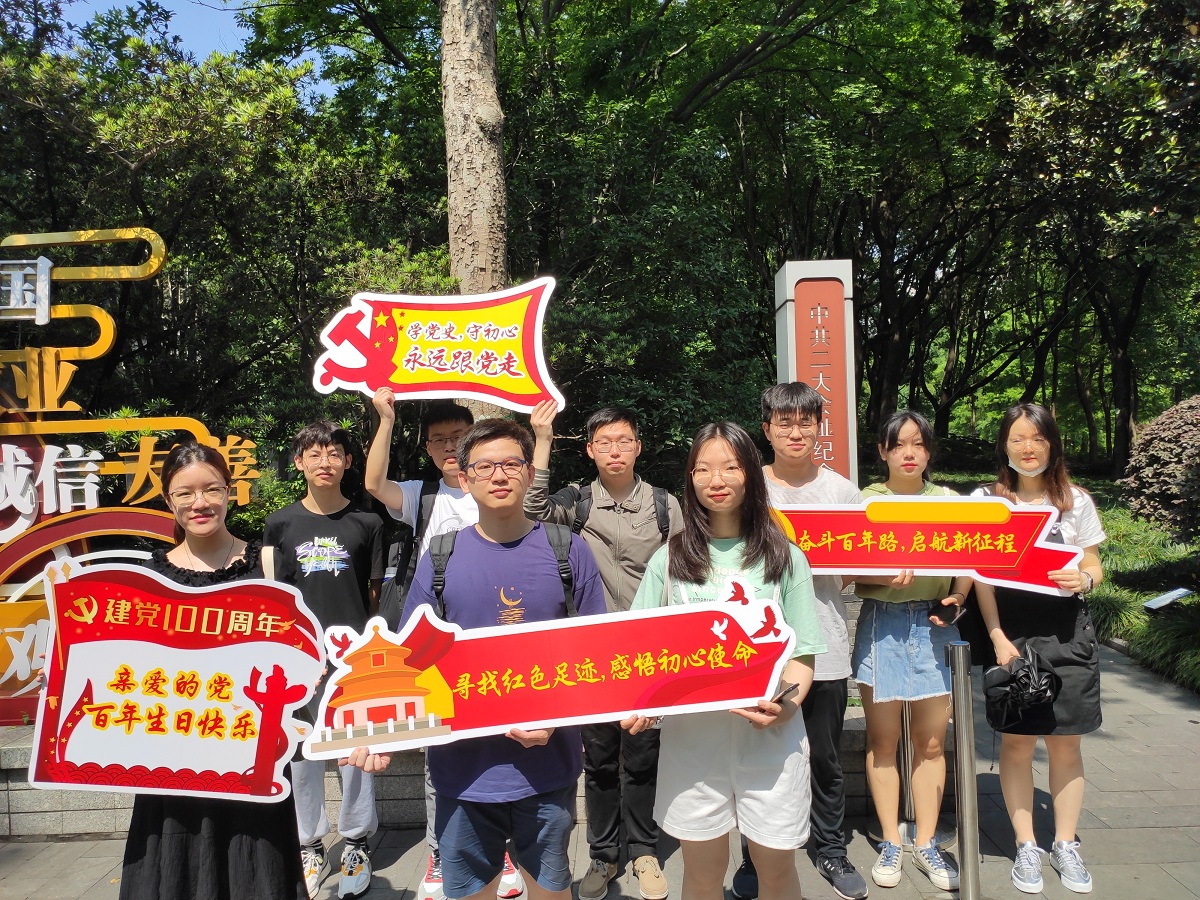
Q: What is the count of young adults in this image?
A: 9